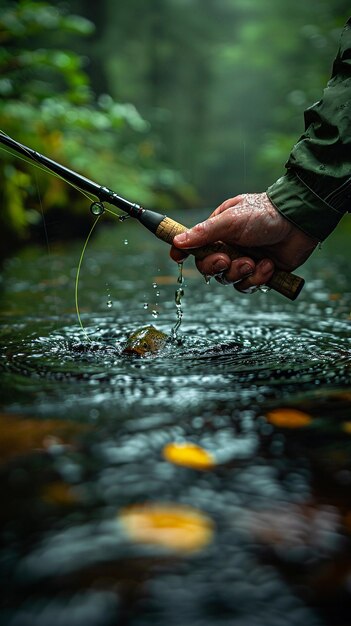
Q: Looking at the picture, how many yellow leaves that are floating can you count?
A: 3